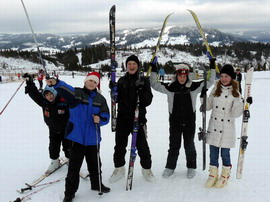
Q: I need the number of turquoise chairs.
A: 0